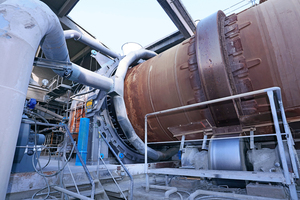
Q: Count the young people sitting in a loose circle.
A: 0